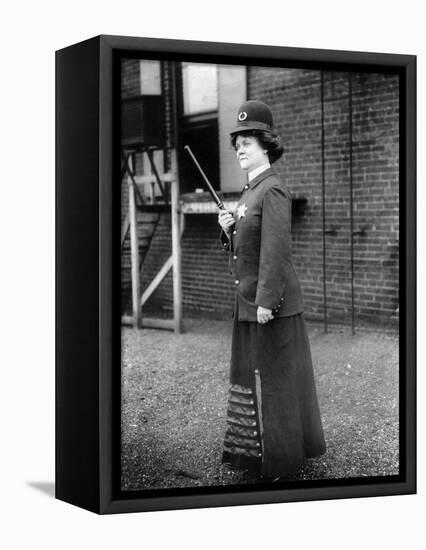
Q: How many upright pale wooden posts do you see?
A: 2